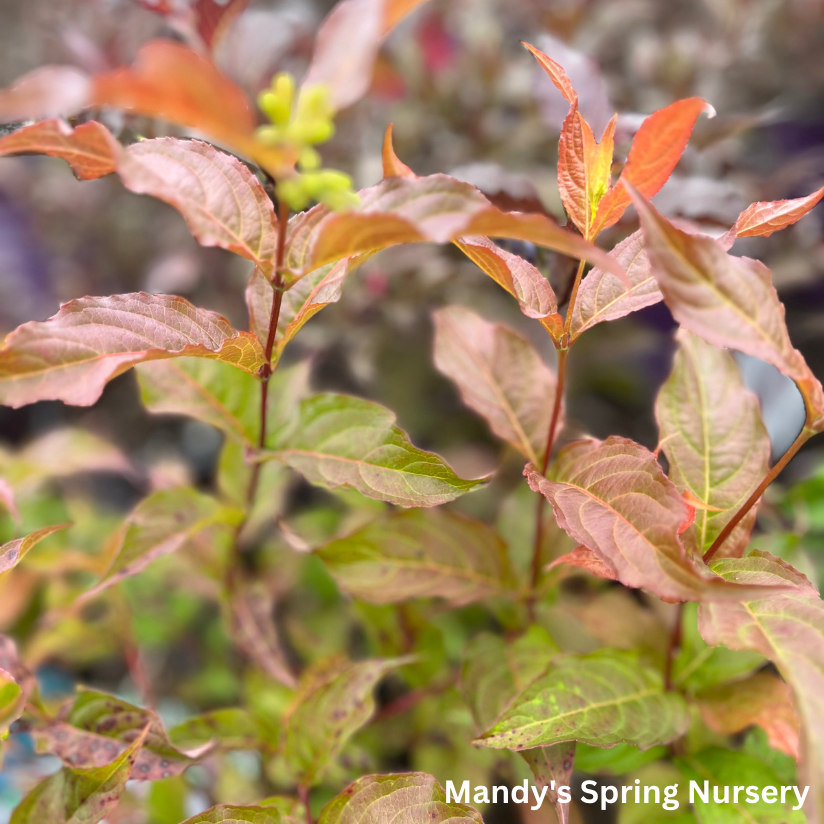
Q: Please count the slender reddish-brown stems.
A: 3